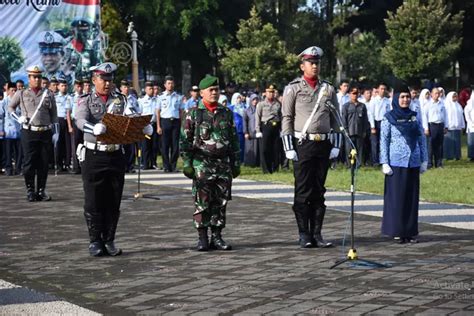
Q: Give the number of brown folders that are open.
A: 1